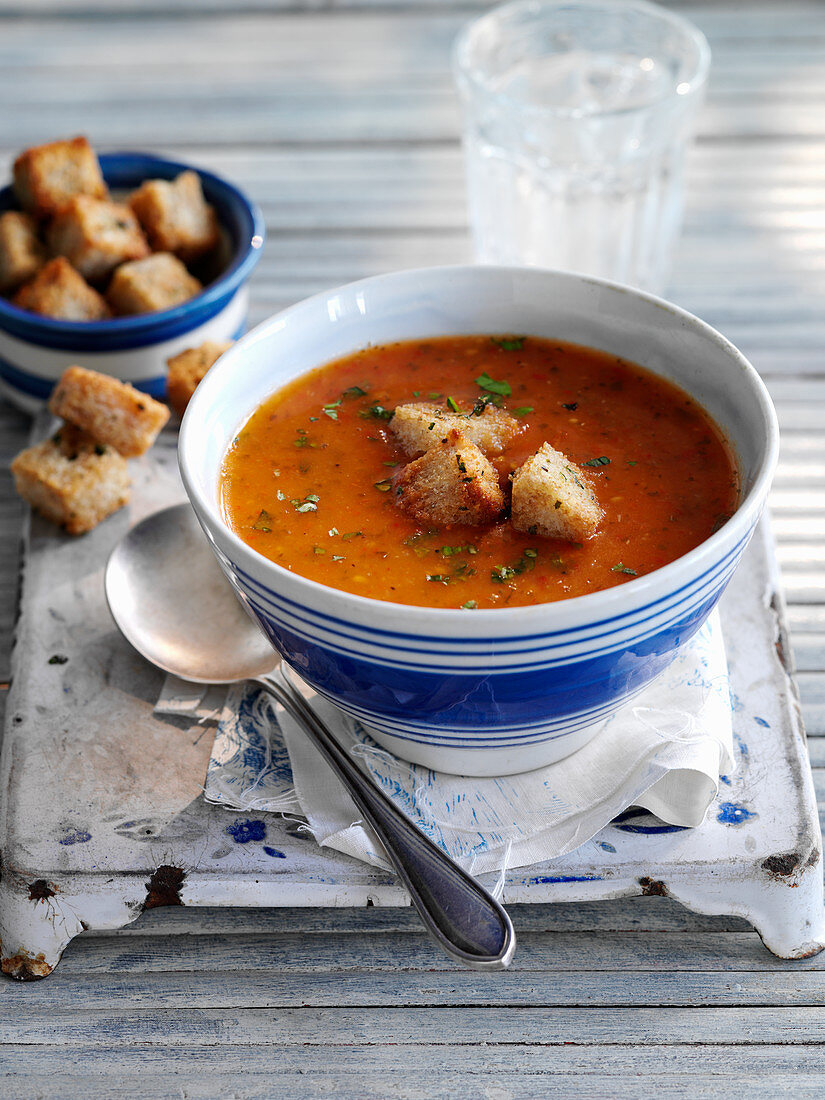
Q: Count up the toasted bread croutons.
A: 12